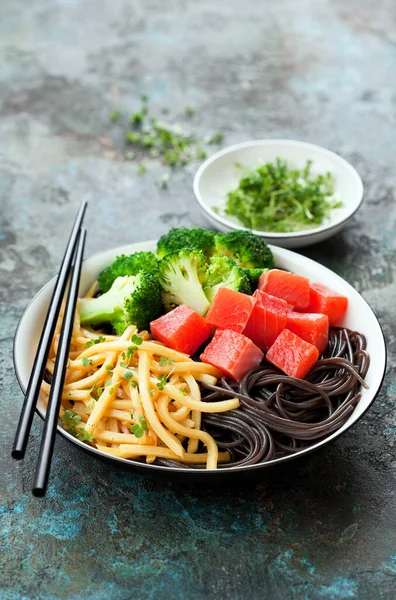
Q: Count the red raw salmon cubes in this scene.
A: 8